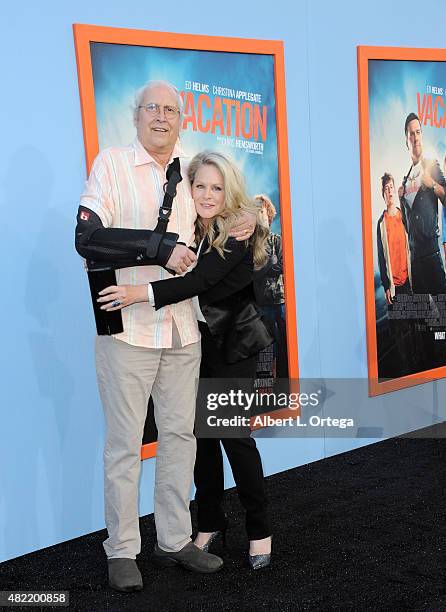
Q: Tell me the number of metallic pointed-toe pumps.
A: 2